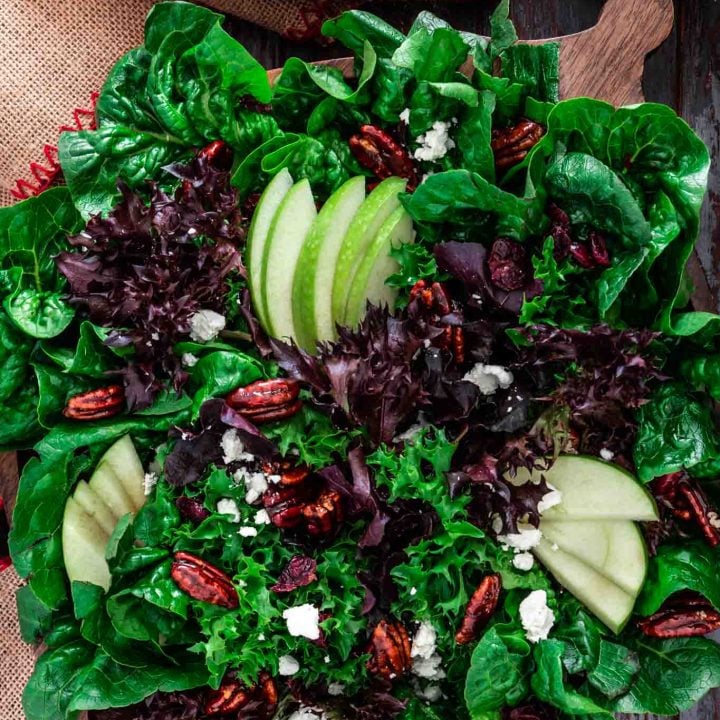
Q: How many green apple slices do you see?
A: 12